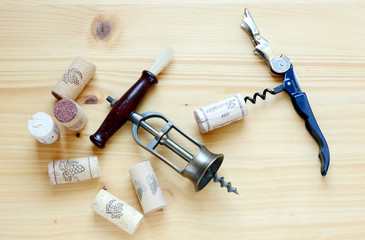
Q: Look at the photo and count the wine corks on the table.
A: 7